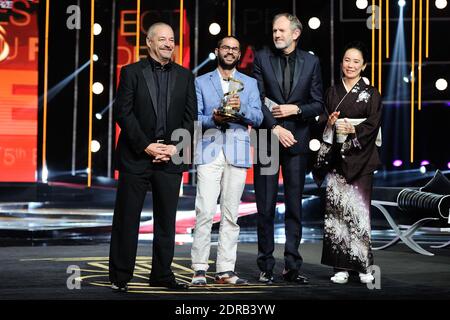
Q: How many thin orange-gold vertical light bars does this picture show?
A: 11